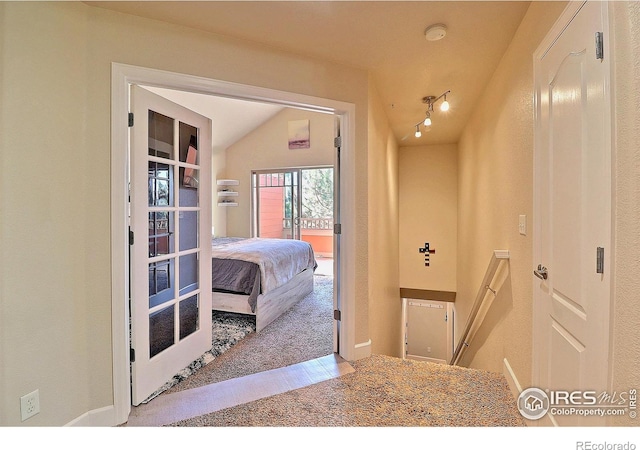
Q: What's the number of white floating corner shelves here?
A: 3